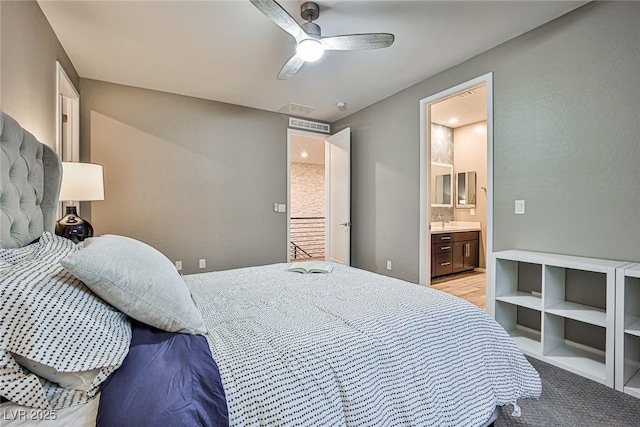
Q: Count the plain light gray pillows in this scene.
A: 1